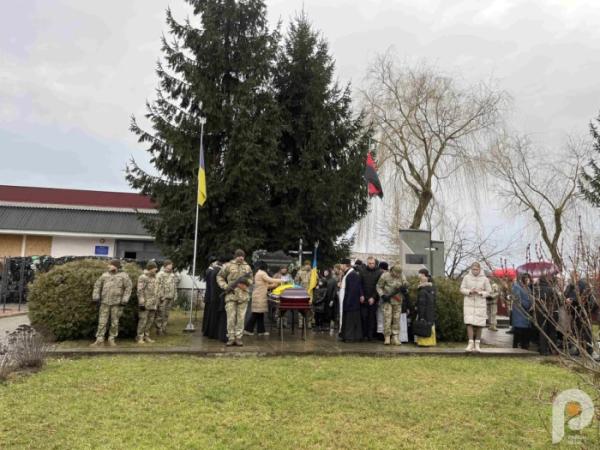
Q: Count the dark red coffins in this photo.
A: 1